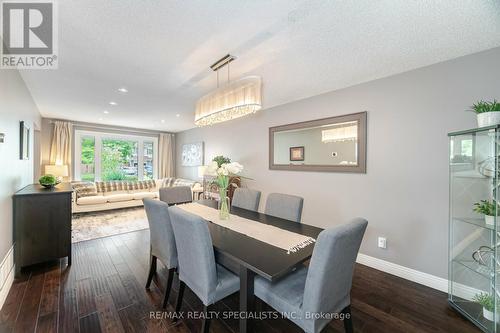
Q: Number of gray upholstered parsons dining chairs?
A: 6